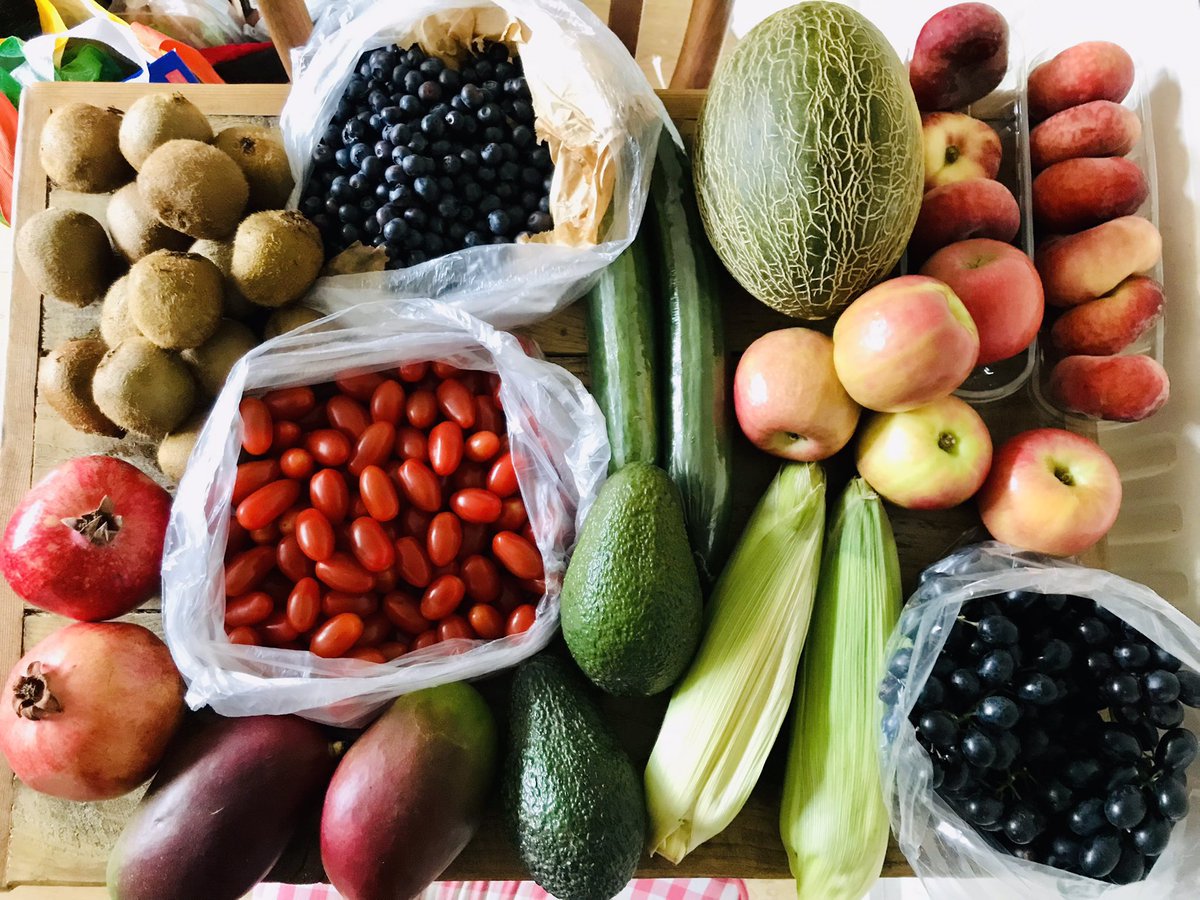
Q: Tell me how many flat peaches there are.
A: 9